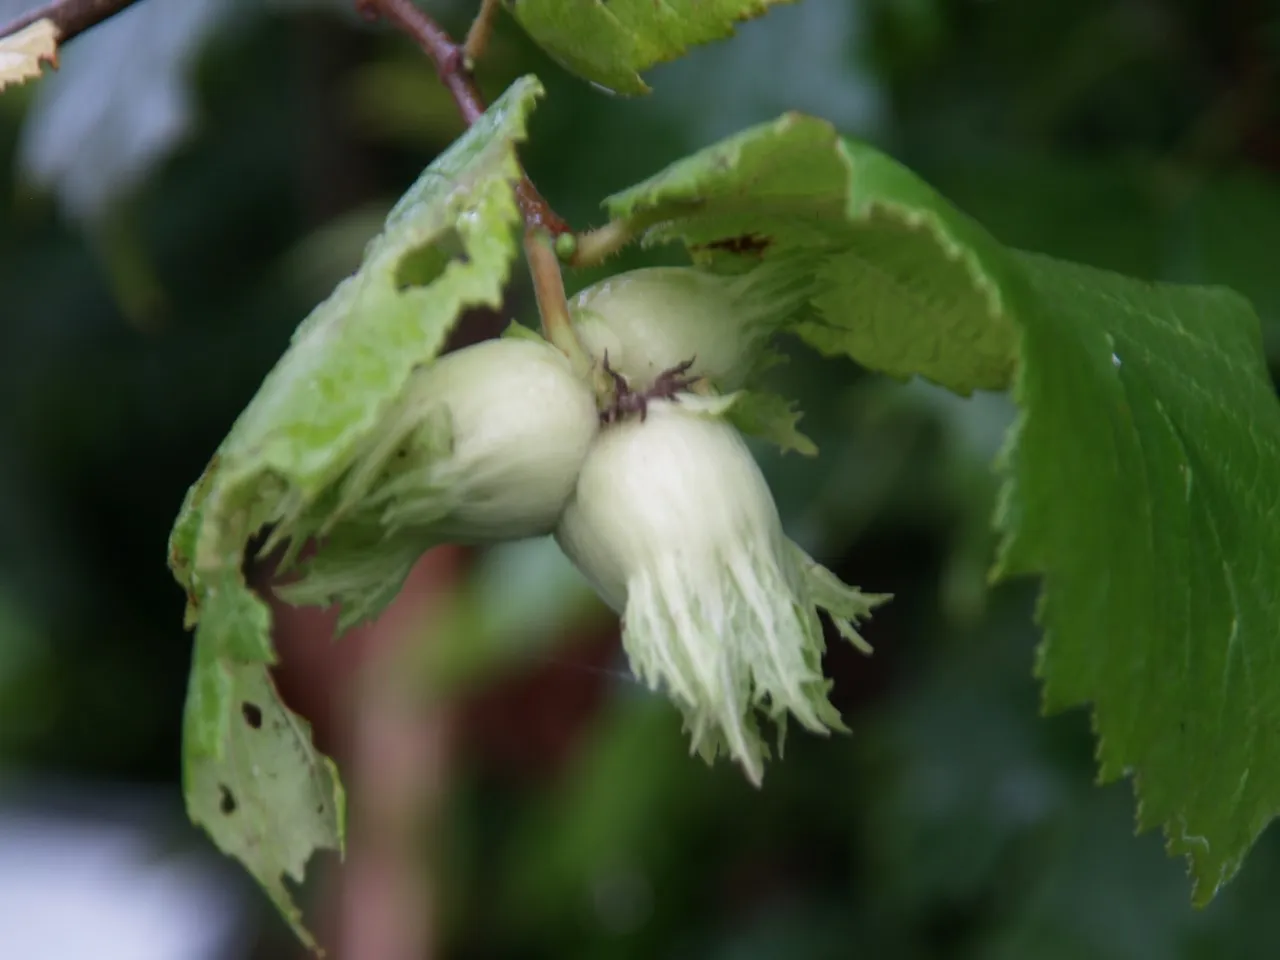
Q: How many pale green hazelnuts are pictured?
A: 3